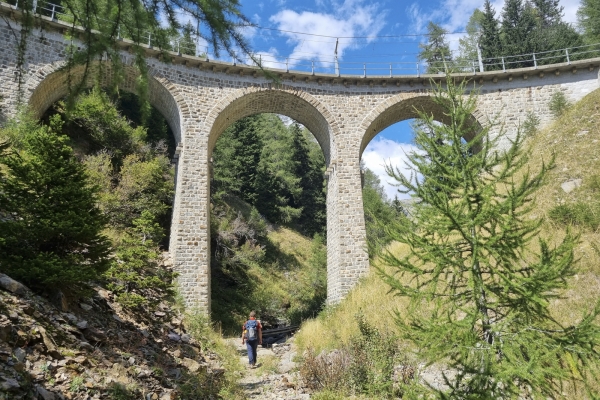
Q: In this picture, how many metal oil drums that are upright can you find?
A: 0